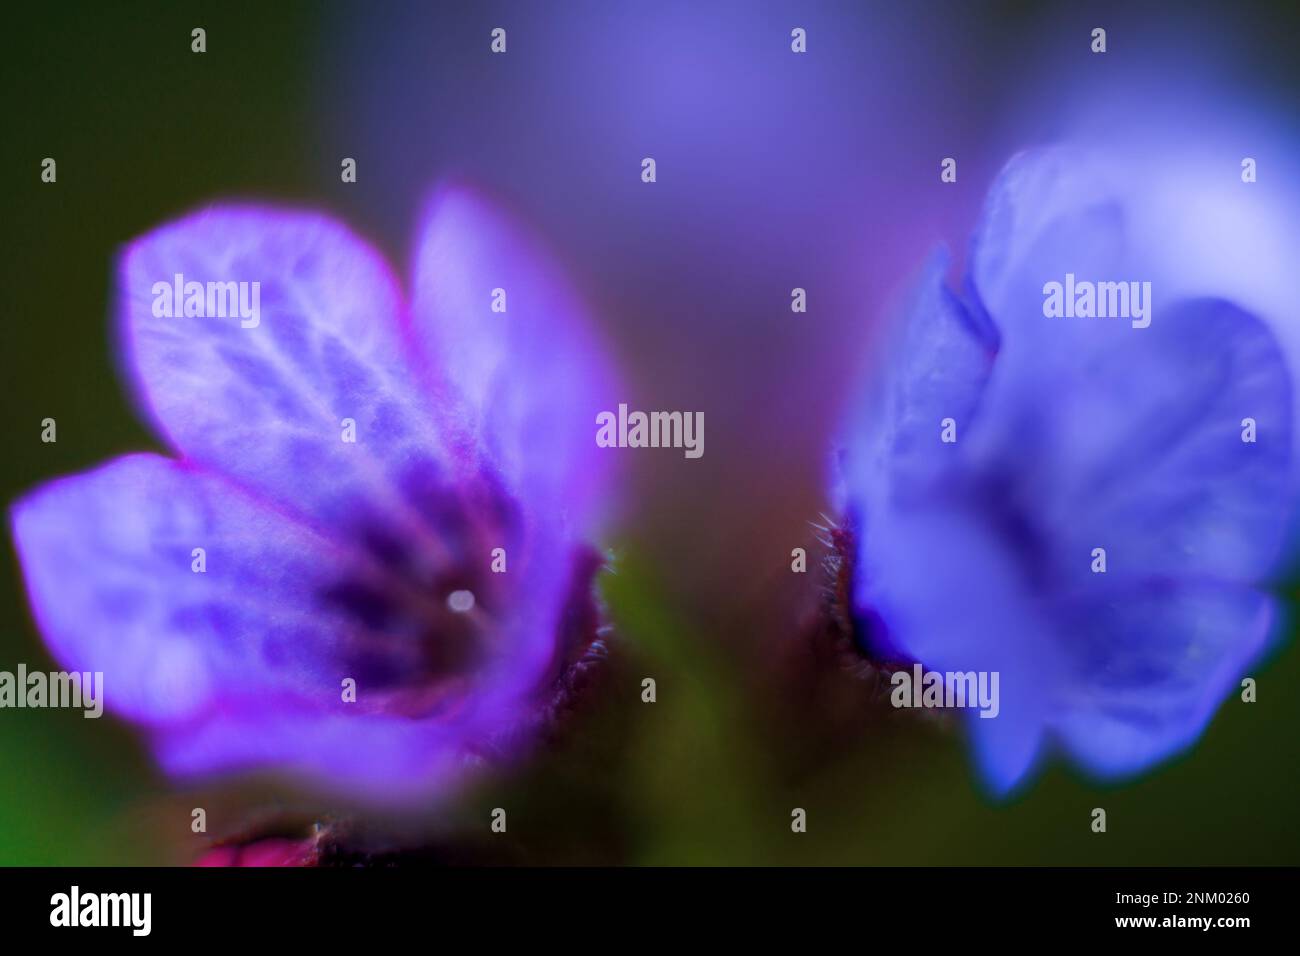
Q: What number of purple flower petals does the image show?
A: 4